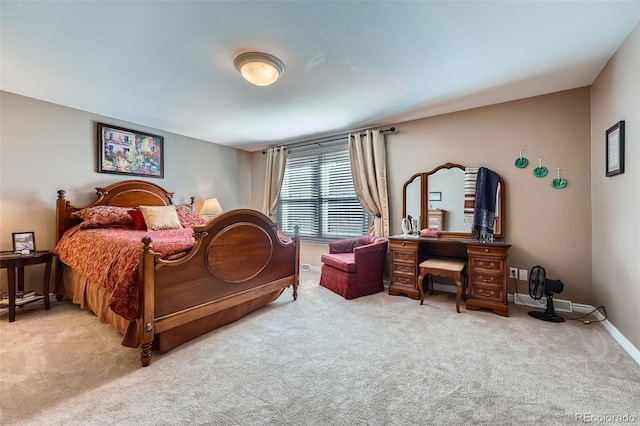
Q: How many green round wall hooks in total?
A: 3